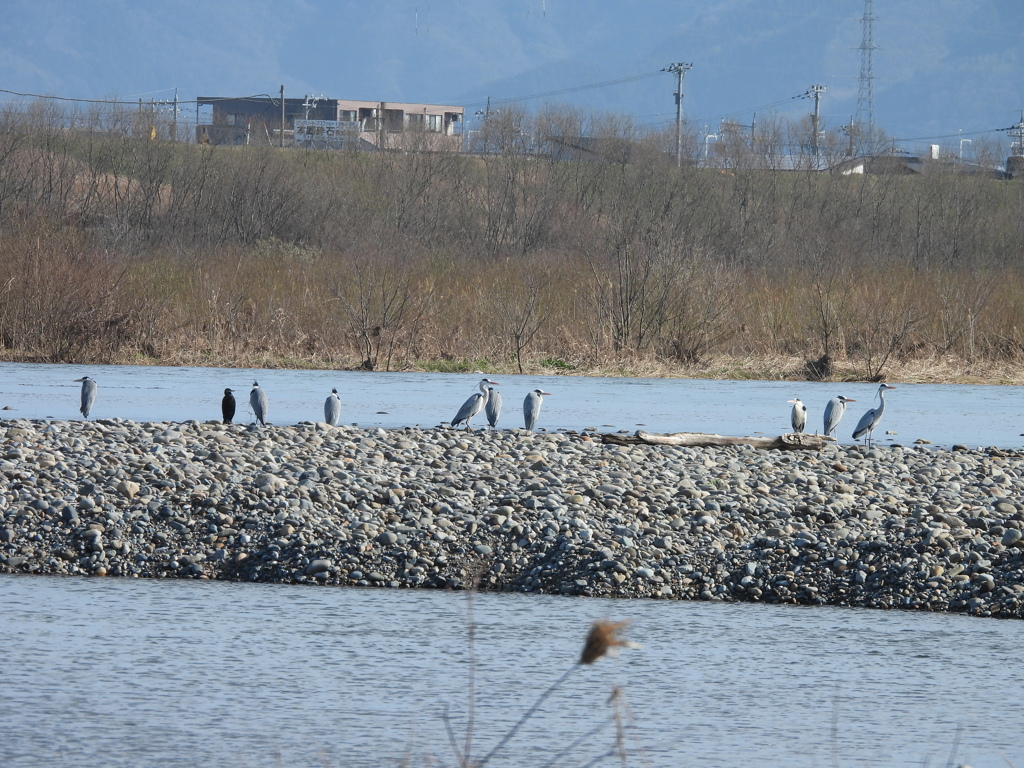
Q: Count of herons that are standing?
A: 9